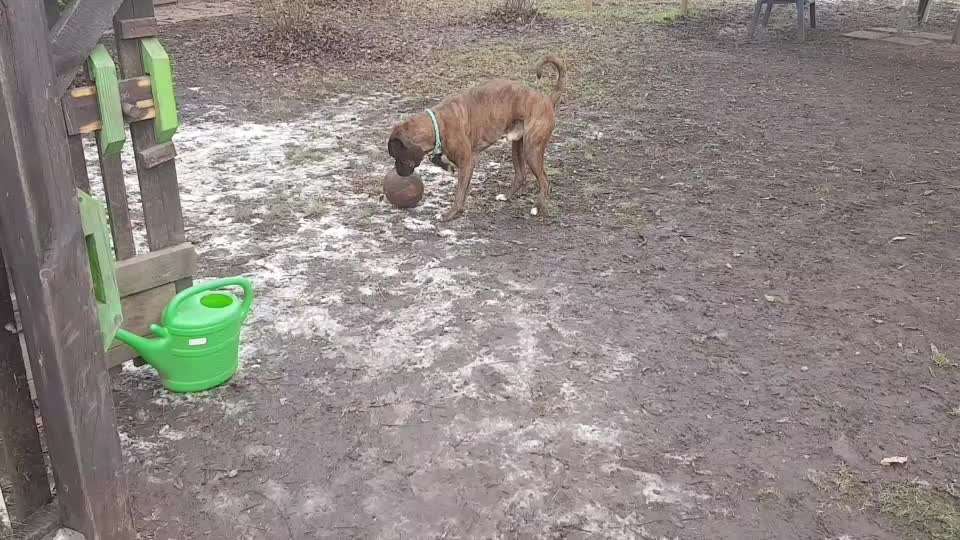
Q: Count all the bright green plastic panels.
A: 3